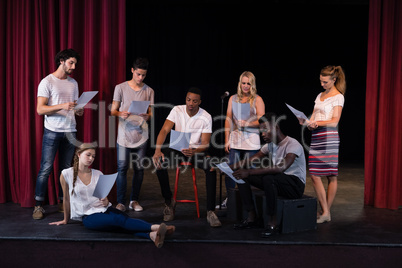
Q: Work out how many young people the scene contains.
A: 7